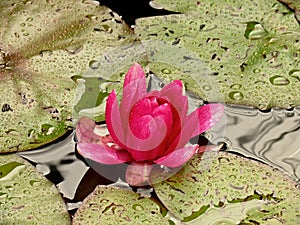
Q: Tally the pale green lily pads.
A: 5